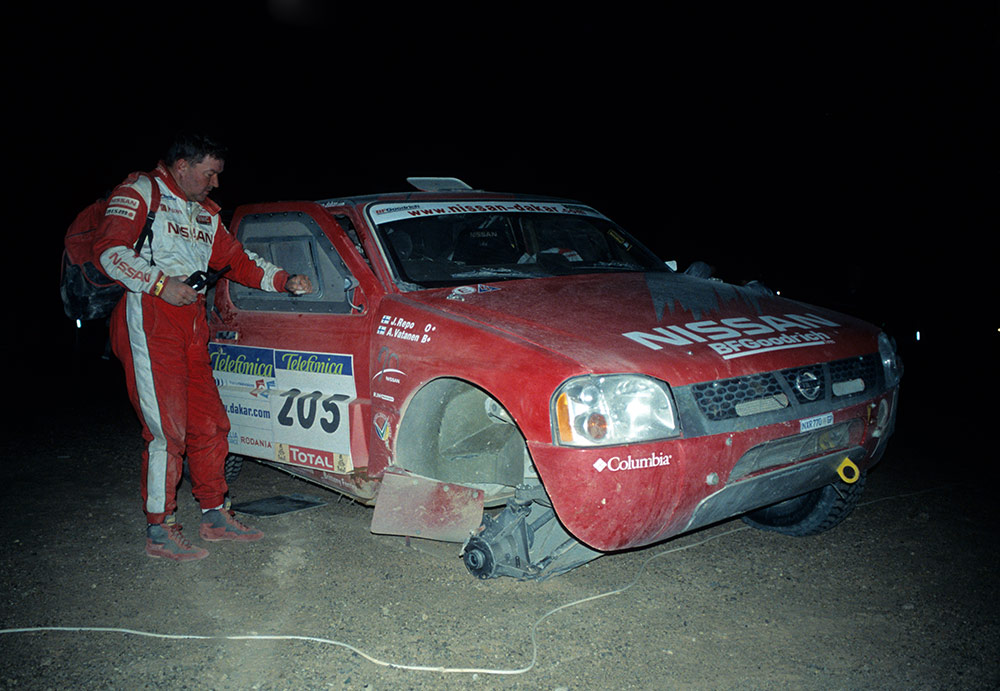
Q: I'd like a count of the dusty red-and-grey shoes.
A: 2